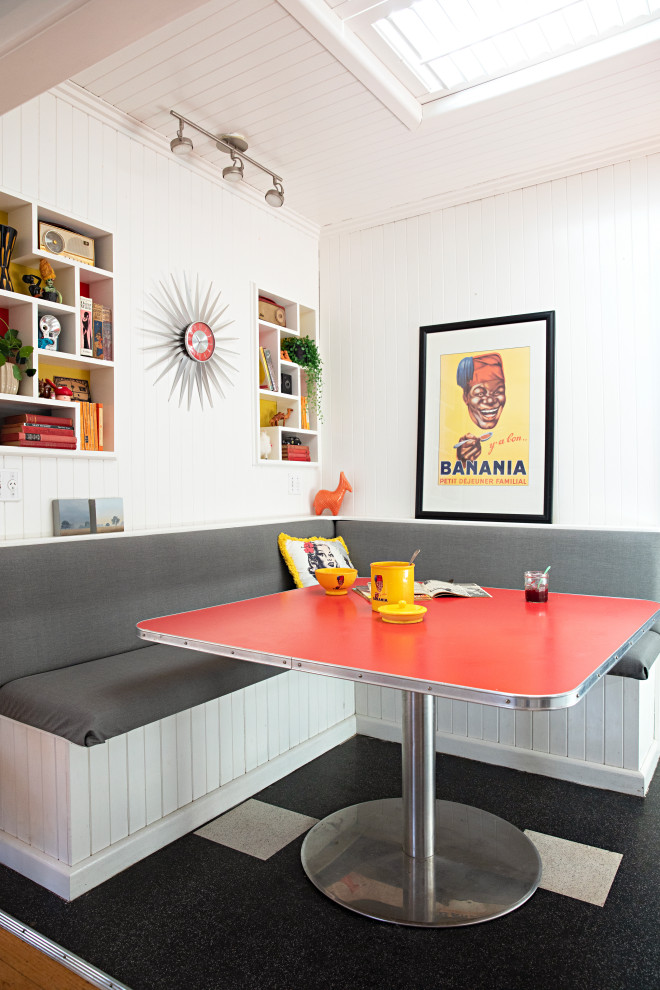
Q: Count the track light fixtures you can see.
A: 3